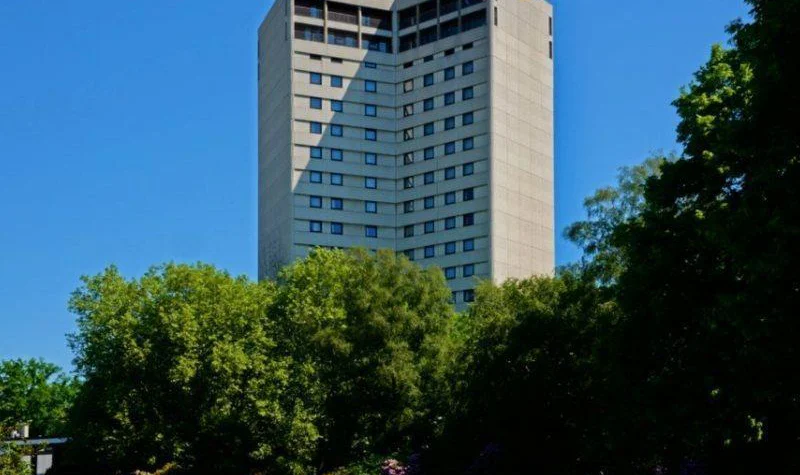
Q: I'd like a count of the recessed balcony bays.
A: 14